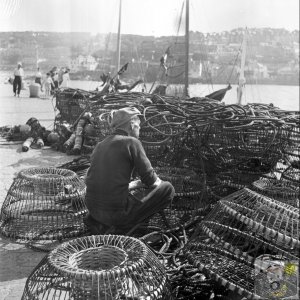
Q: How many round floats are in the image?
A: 3